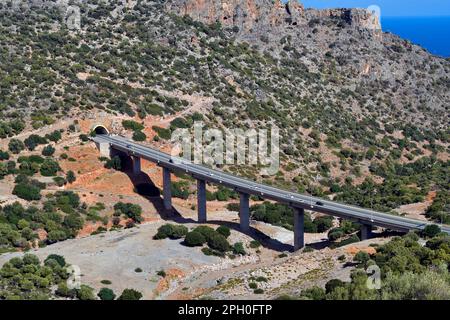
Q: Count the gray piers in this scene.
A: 6